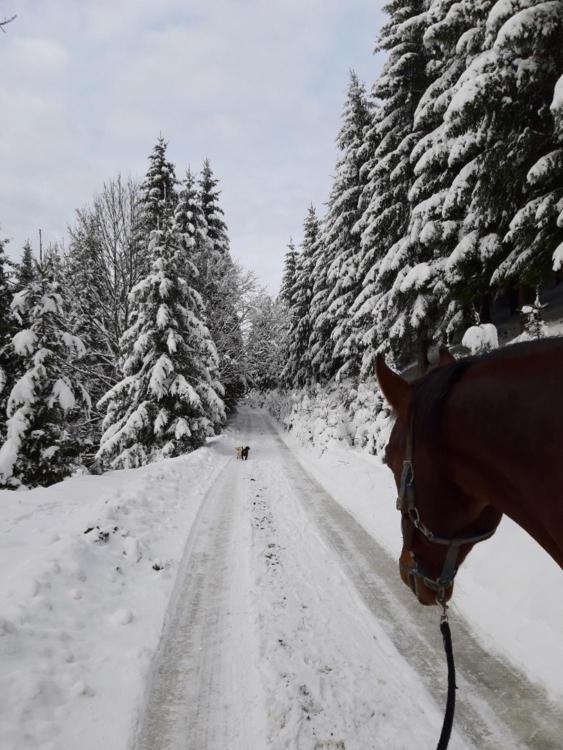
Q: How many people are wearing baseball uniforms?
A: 0